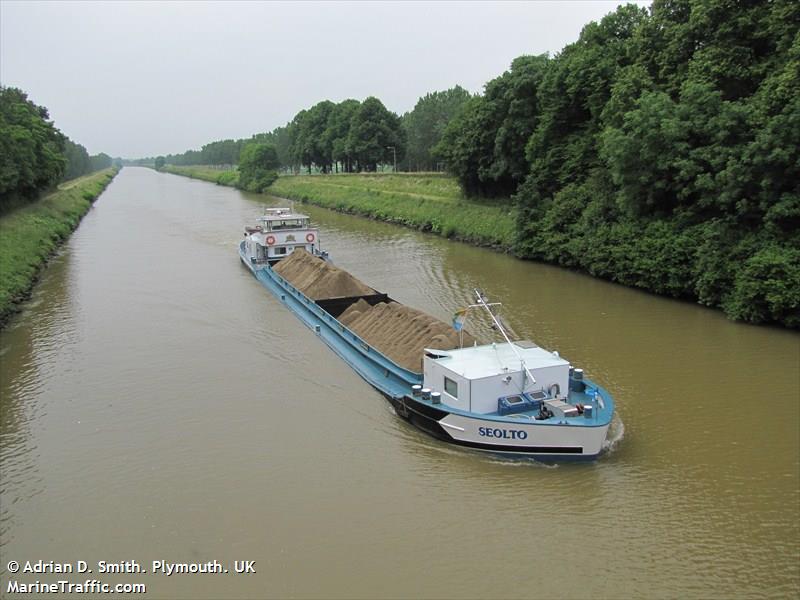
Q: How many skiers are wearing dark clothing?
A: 0